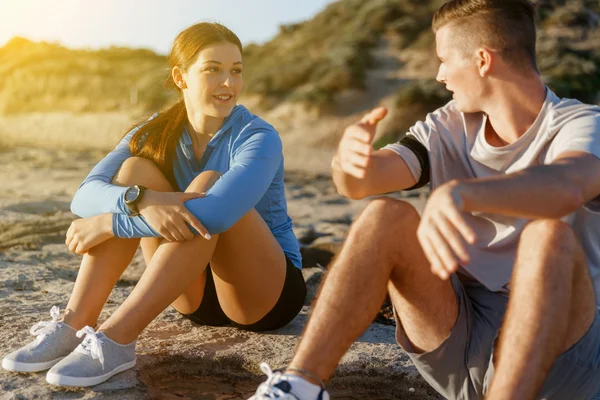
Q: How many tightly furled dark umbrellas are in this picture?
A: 0